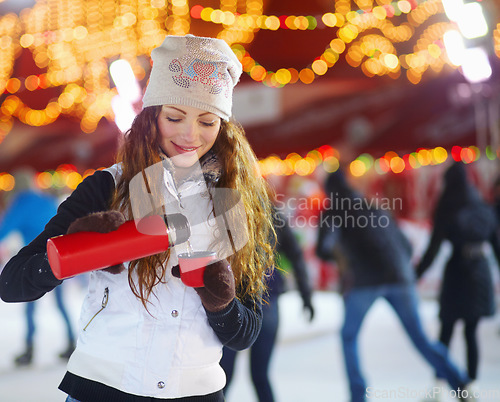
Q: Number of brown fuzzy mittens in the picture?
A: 2